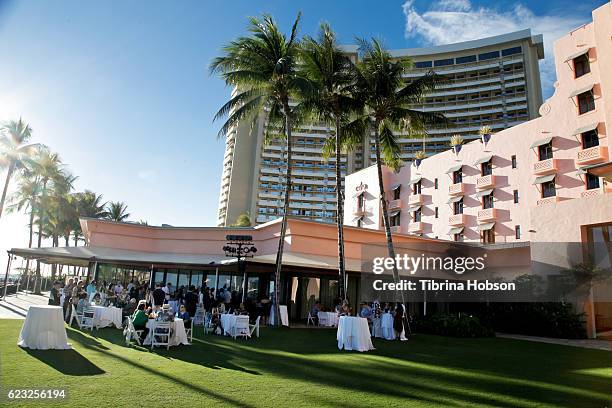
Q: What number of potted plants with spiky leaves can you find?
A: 3